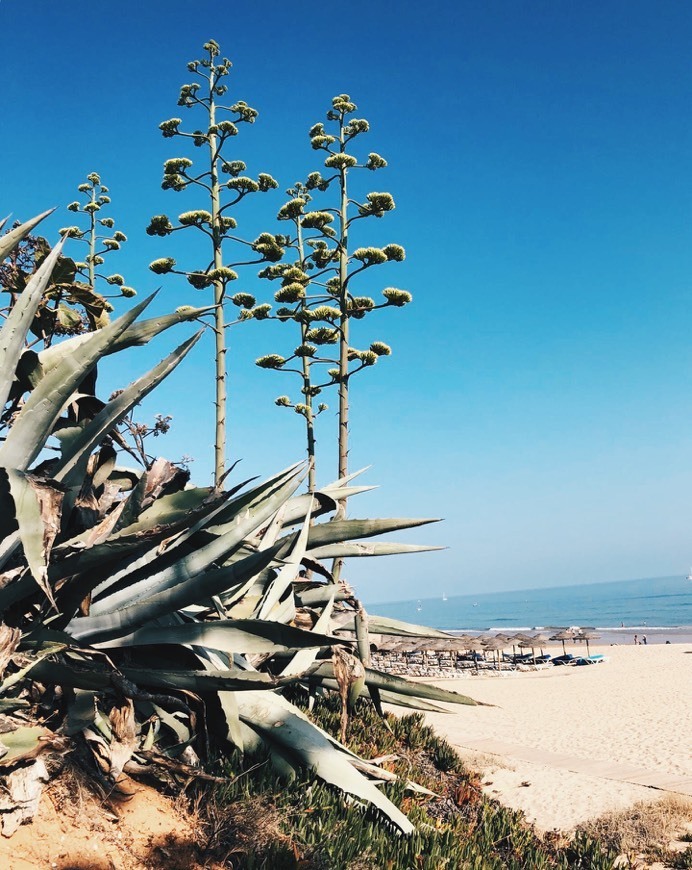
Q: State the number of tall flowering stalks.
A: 4